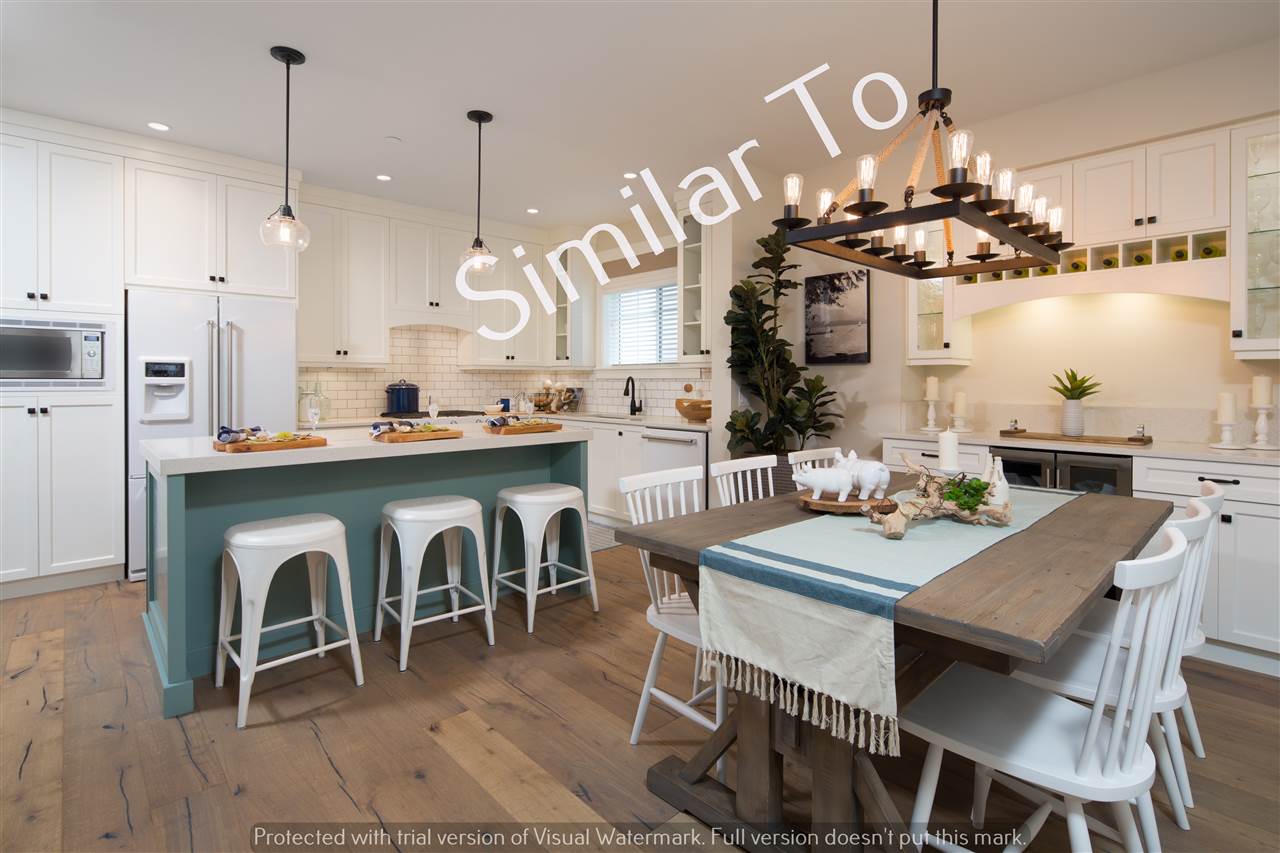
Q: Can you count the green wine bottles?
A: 9